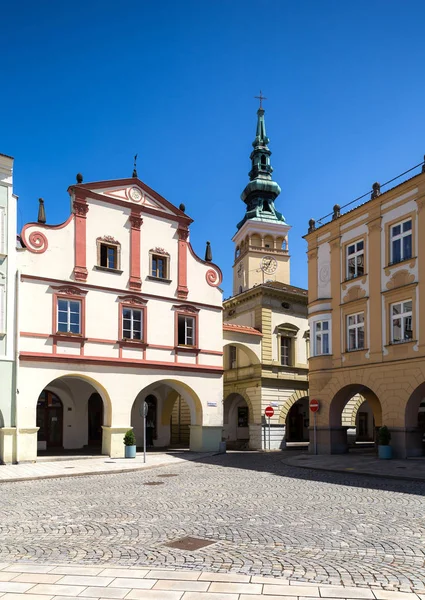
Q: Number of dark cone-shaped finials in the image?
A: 2